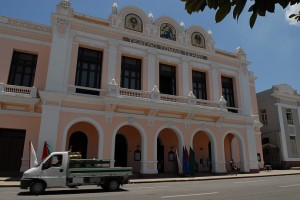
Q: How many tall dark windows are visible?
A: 6